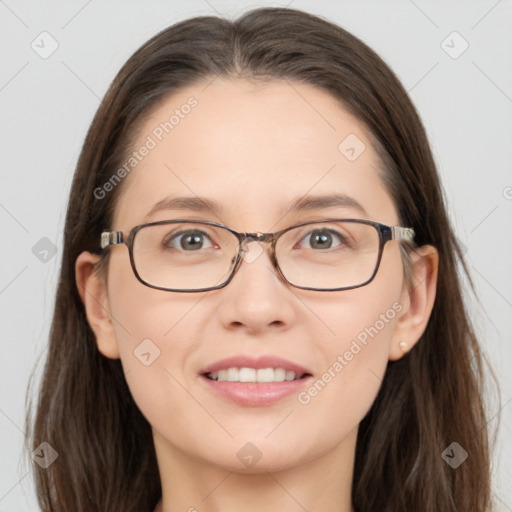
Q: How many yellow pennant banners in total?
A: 0